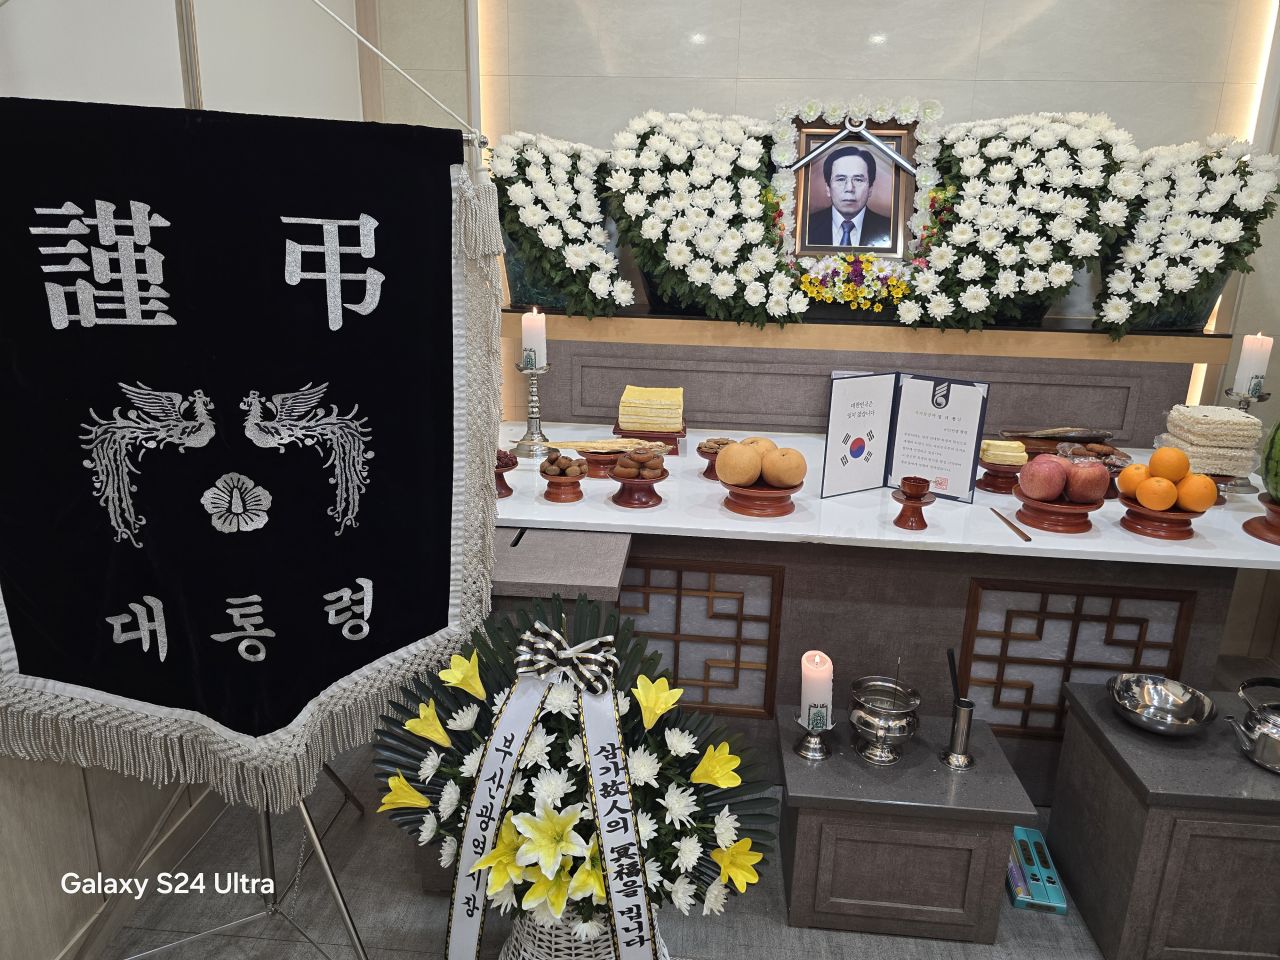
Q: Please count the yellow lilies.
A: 10